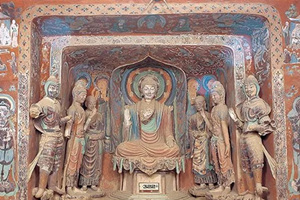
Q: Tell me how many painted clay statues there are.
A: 7